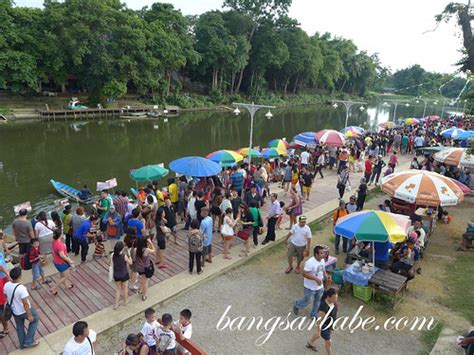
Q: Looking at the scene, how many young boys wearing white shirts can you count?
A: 3